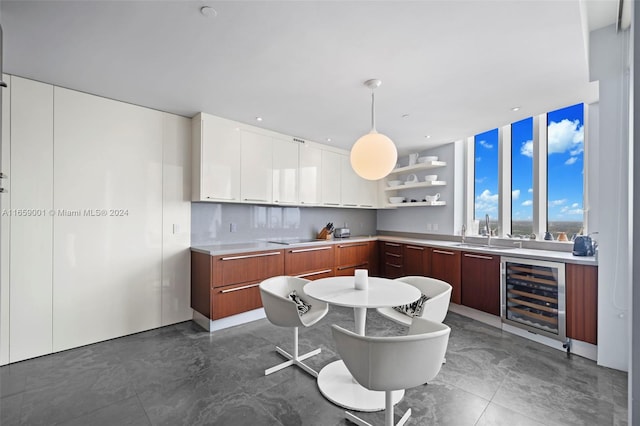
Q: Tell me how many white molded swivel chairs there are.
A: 3